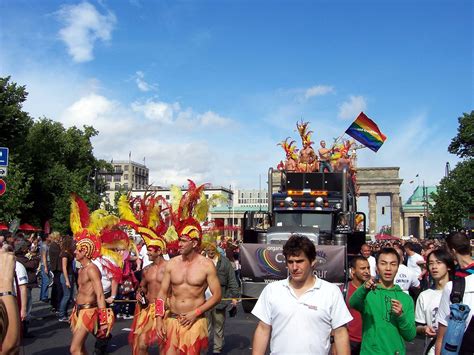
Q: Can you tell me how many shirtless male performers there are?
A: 7